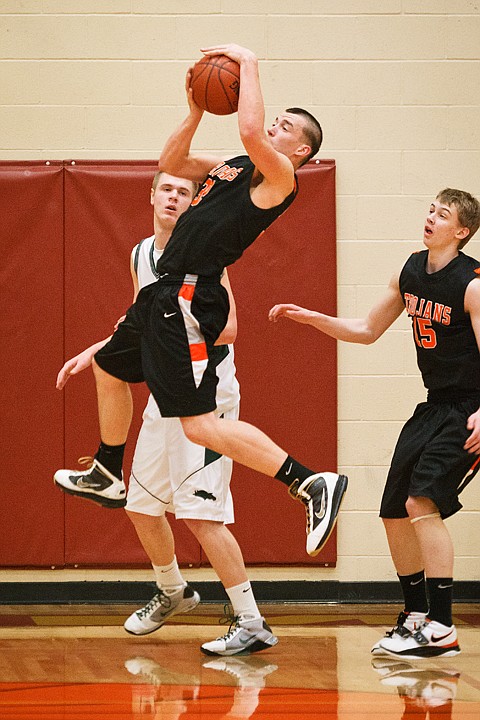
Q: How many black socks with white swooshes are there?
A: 3